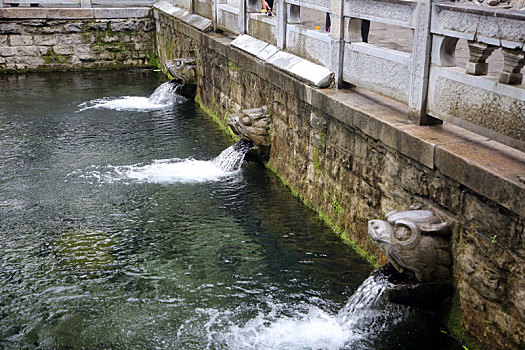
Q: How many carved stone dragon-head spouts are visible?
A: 3